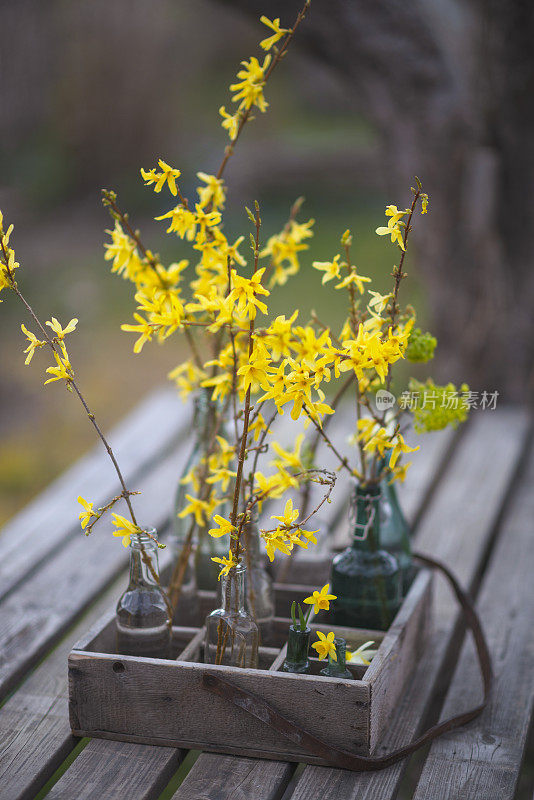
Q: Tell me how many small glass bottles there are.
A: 2